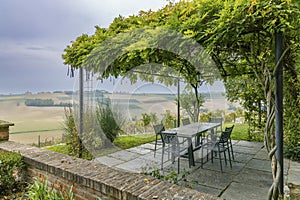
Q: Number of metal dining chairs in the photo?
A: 6